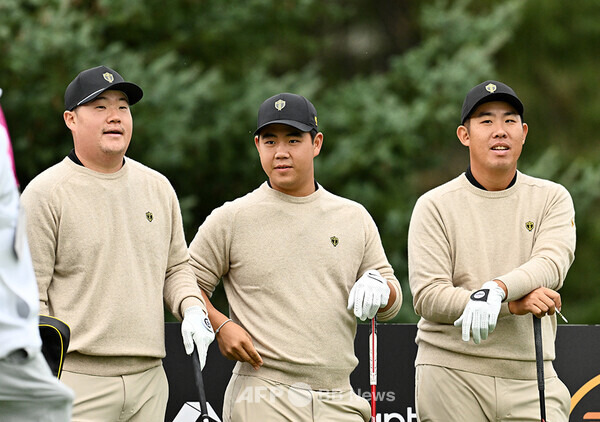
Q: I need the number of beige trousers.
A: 3